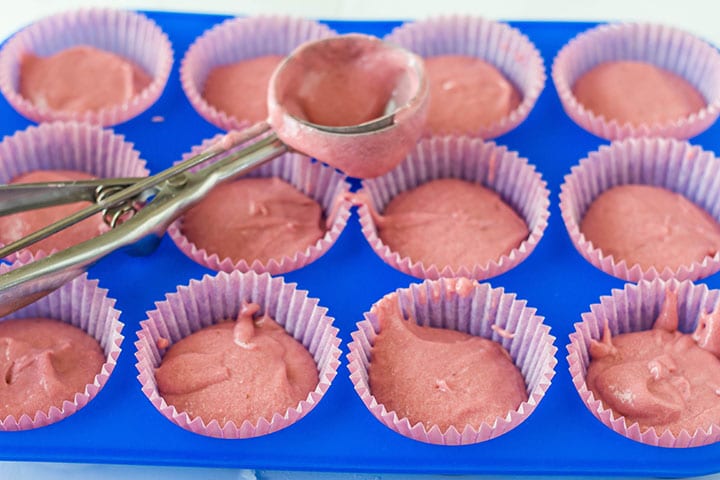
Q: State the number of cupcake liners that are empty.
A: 0